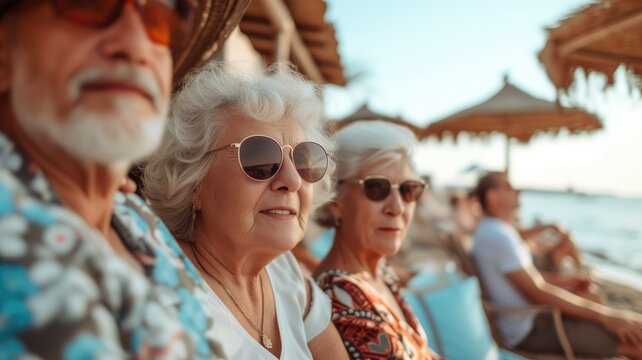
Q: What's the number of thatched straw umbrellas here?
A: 4